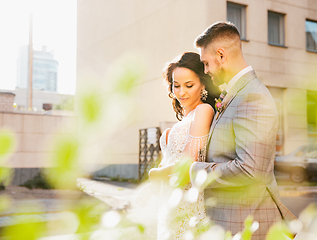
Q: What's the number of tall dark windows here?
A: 3